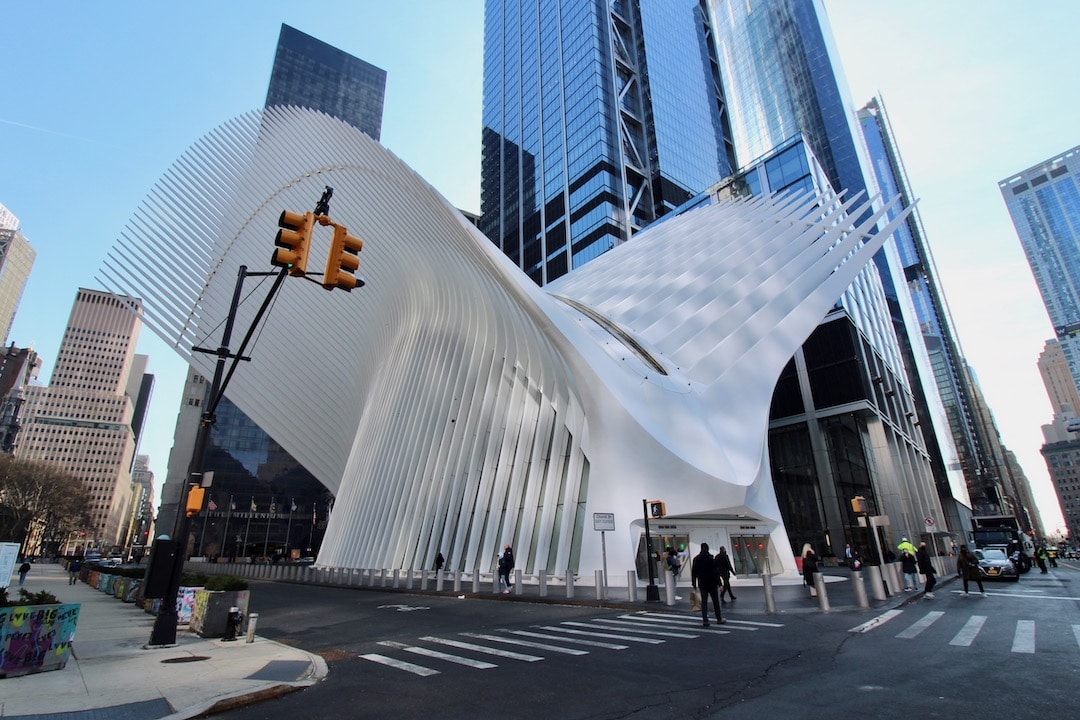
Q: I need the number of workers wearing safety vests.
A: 3